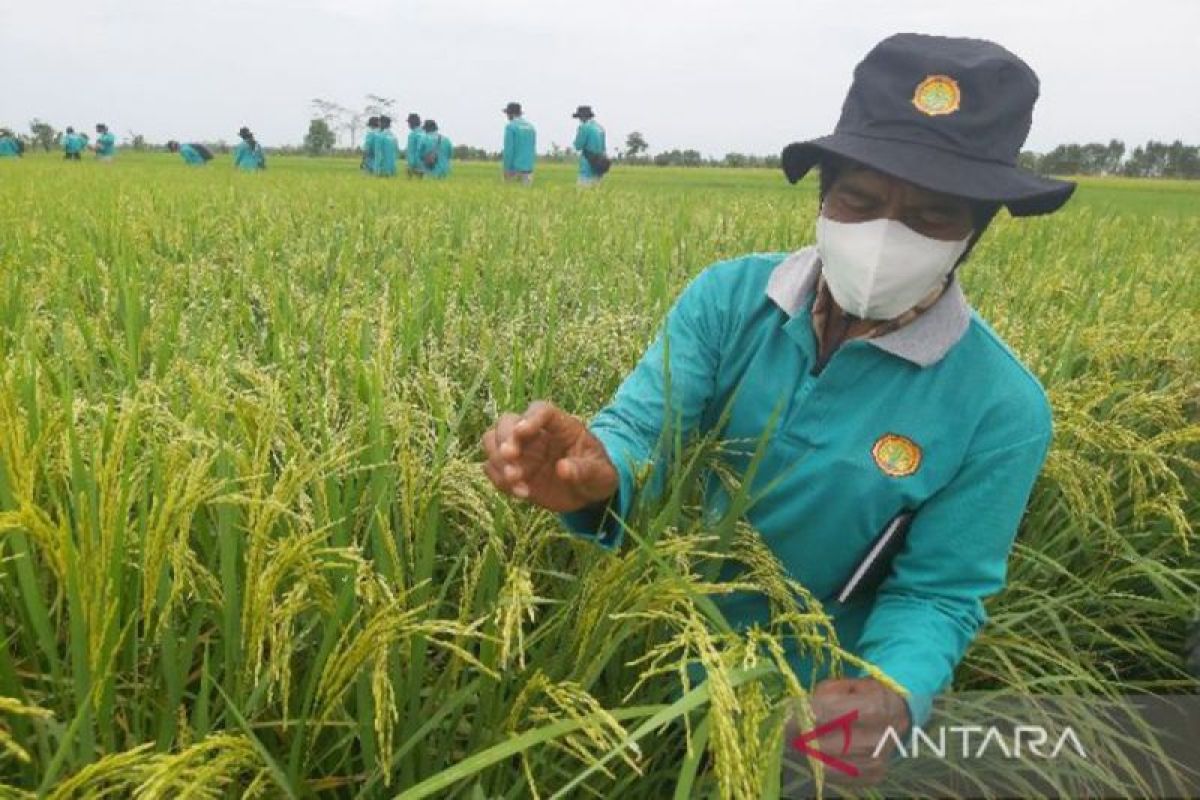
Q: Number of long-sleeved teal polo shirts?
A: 12